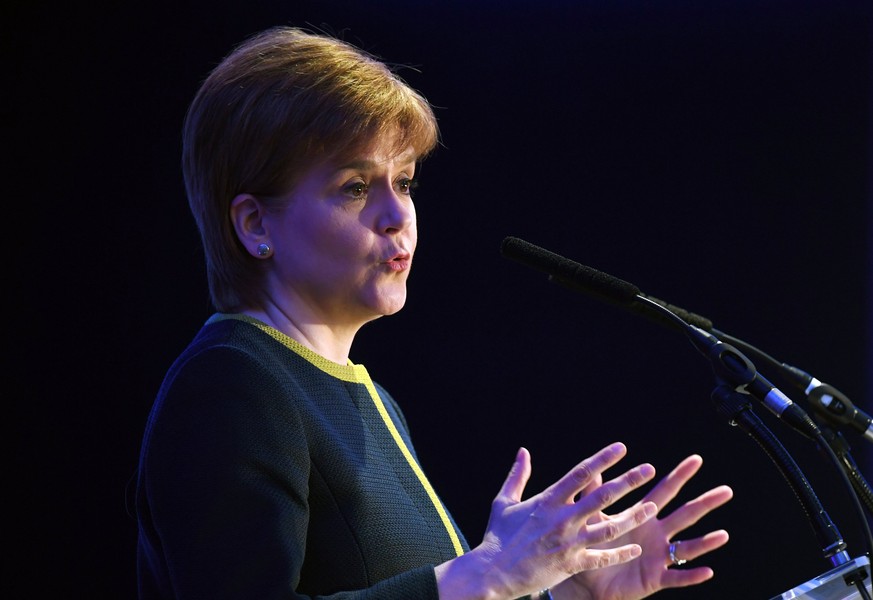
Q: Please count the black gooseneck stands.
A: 2